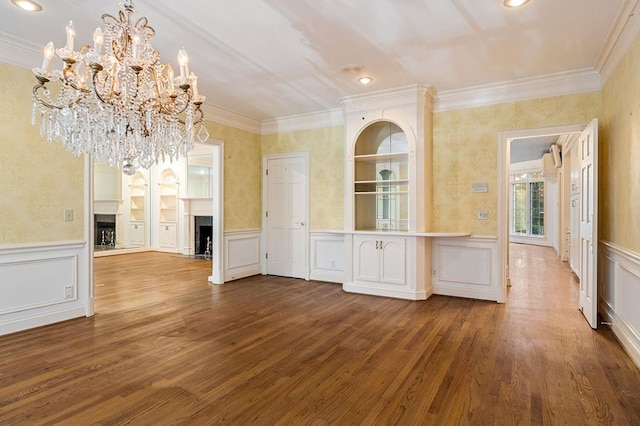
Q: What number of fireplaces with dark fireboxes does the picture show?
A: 2